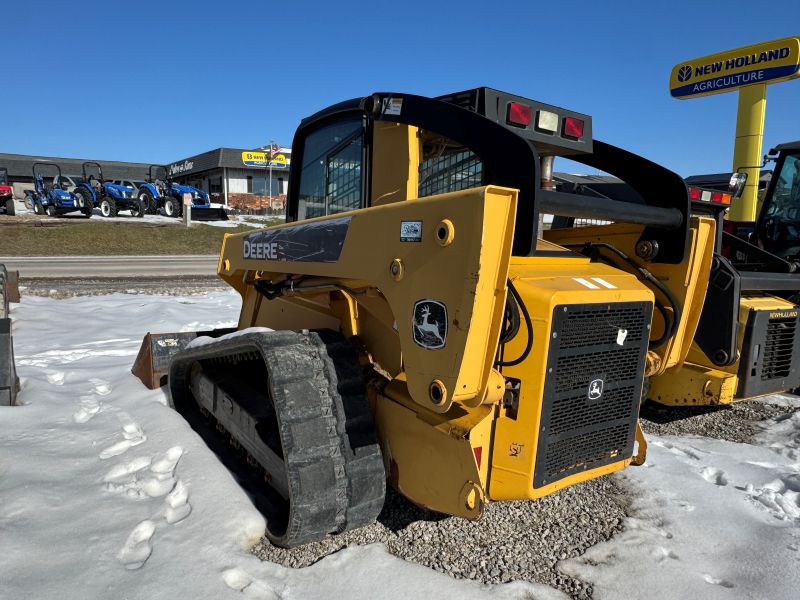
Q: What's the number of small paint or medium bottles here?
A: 0